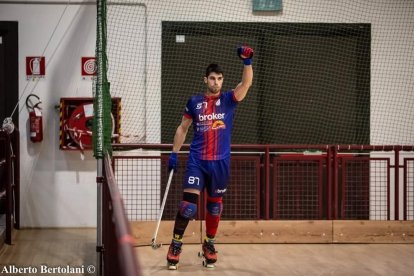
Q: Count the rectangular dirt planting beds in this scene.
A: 0